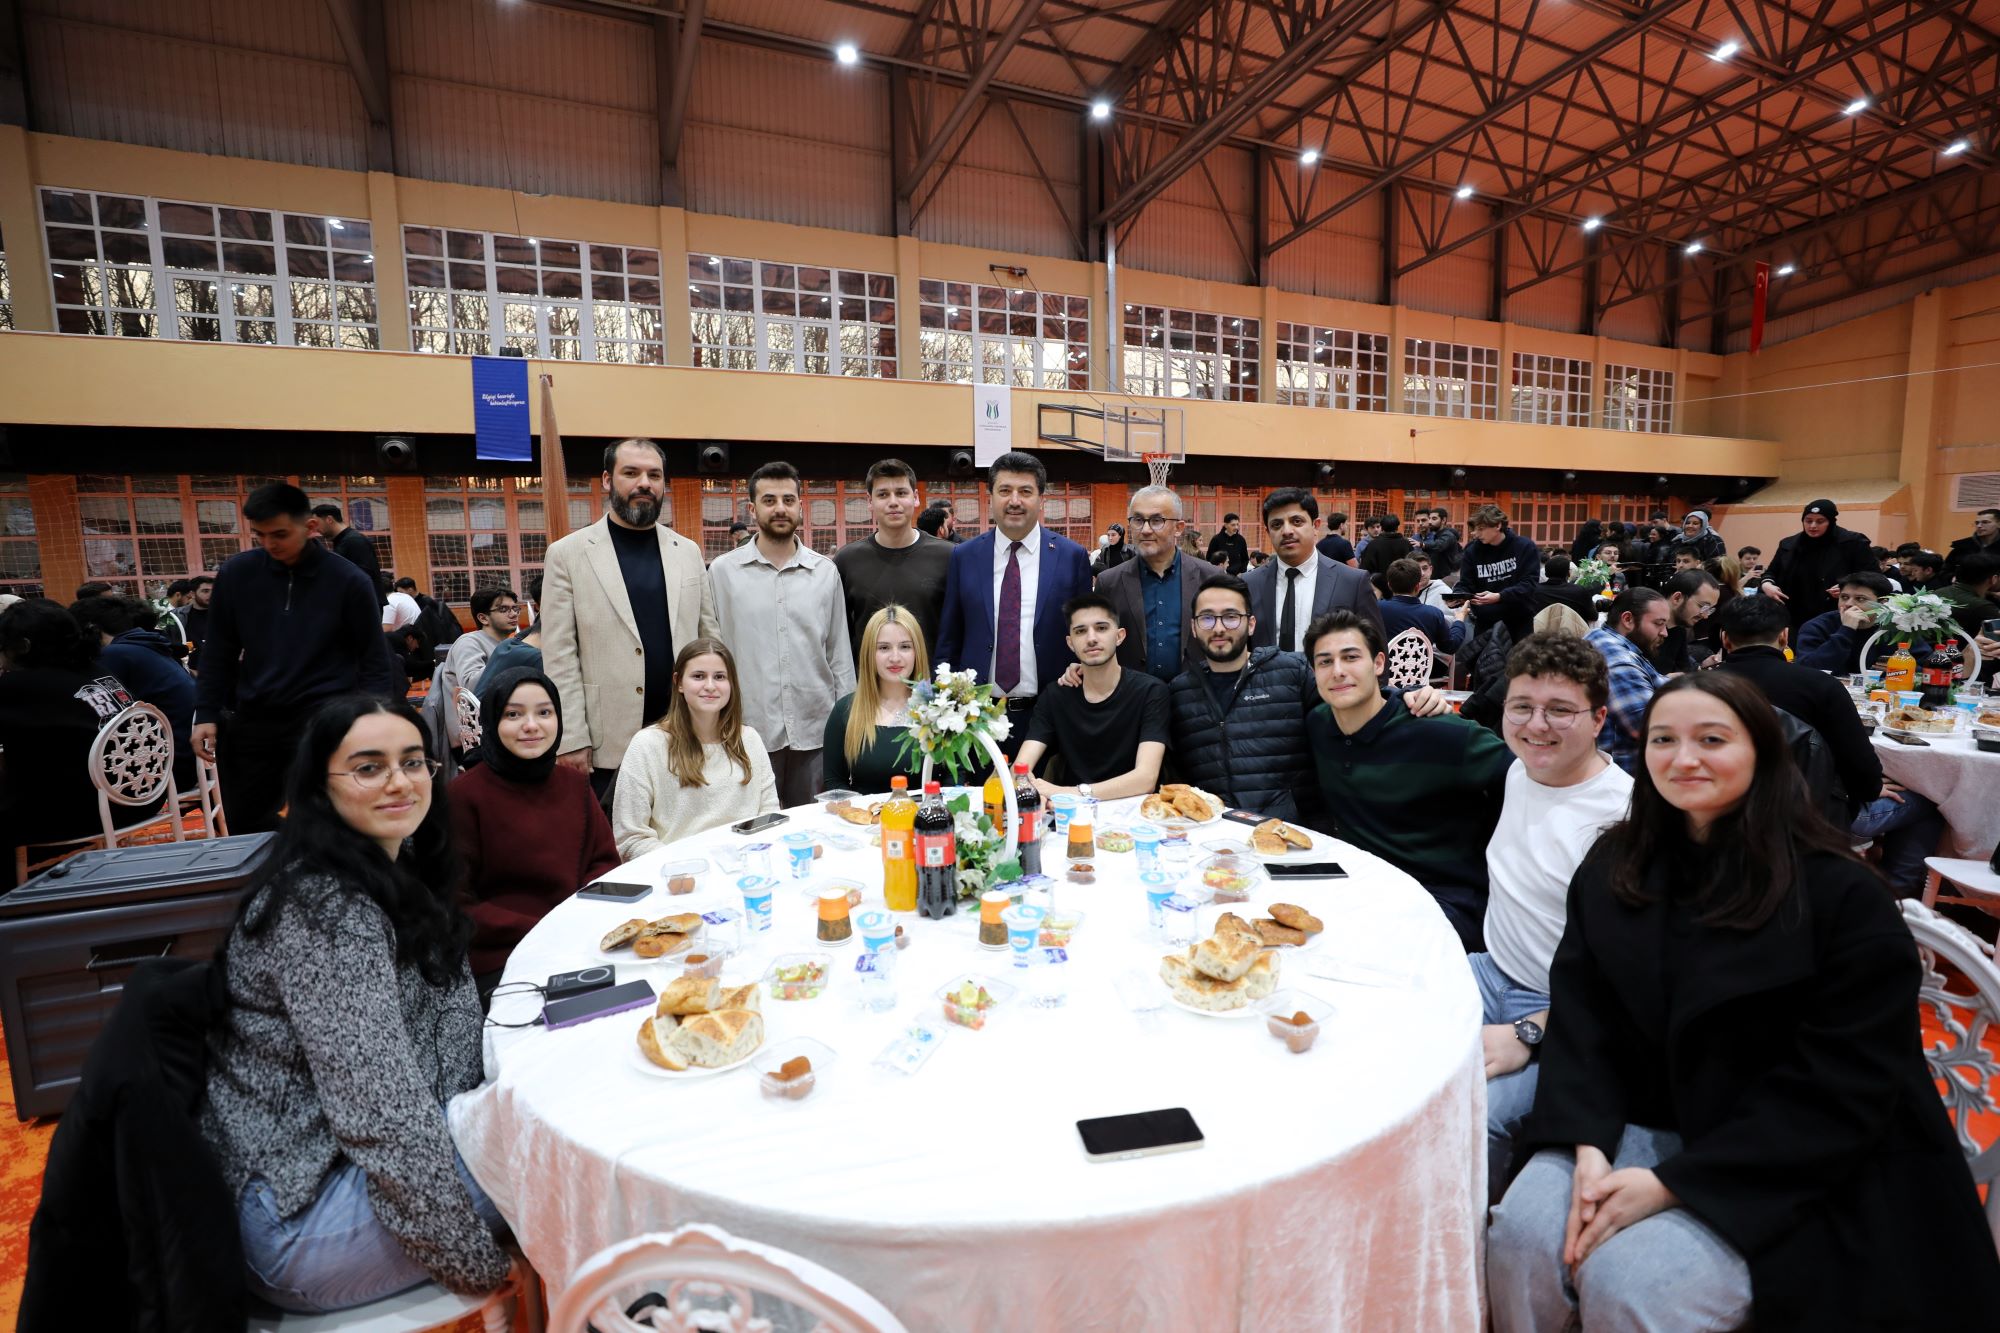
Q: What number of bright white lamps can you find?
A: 10